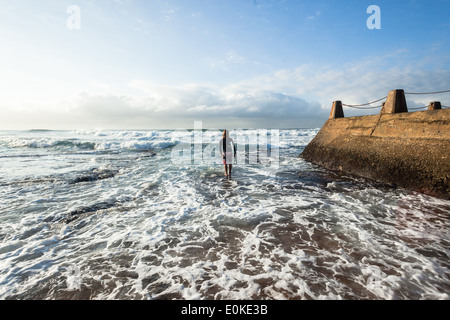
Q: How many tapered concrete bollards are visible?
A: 3